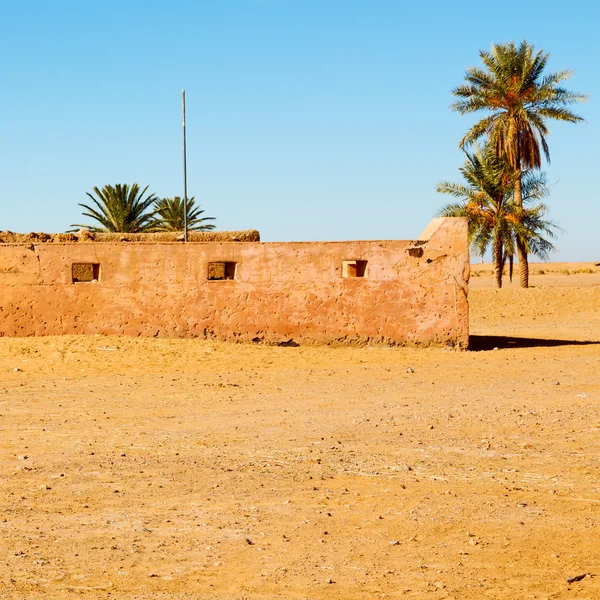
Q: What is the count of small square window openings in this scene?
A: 3